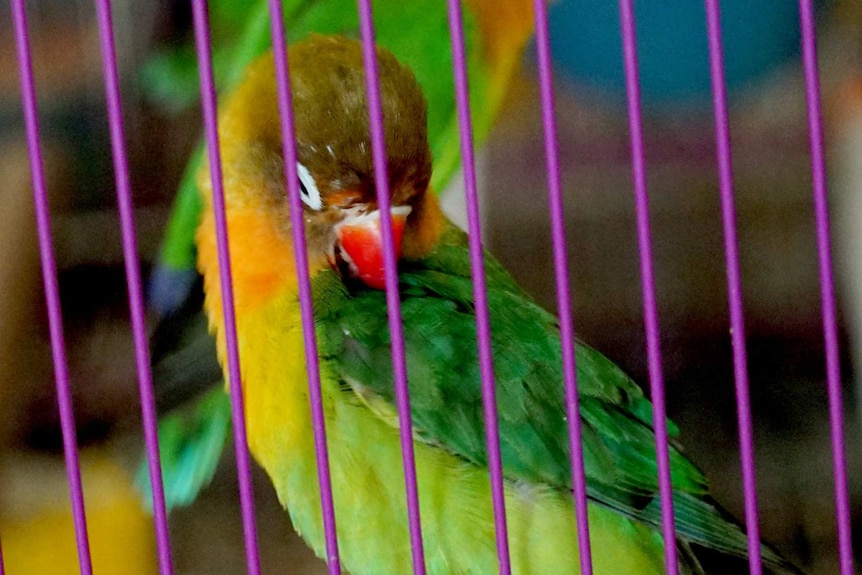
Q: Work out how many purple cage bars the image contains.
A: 10